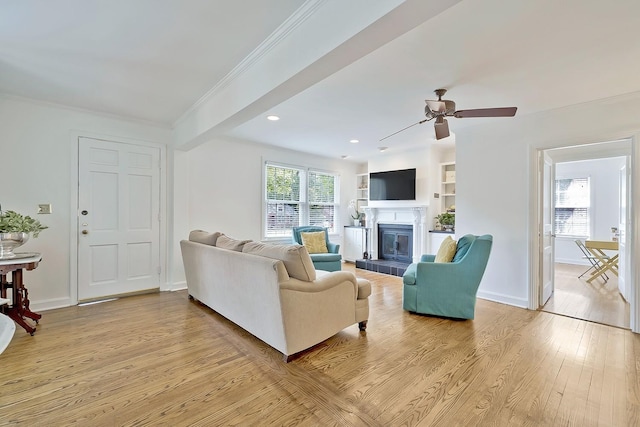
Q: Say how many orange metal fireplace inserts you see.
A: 0